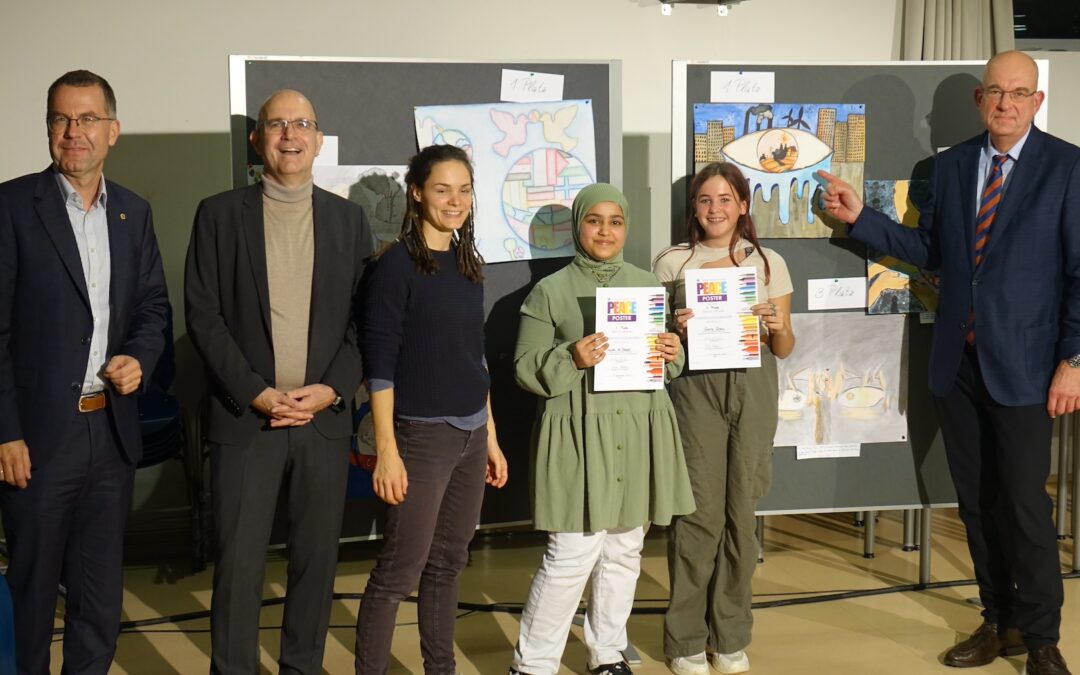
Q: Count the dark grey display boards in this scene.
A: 2